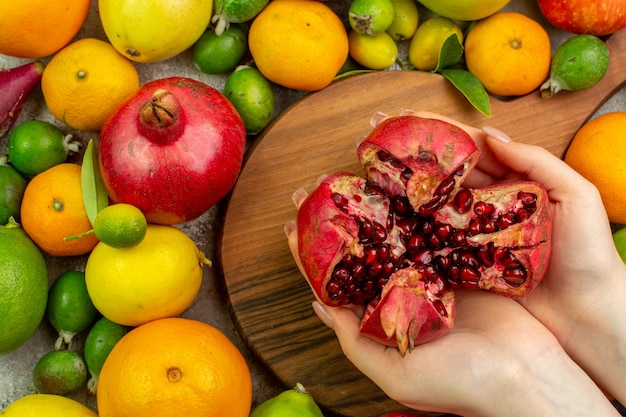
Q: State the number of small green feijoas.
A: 10